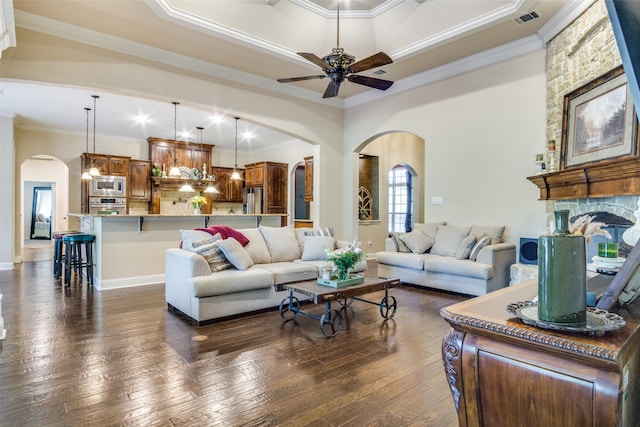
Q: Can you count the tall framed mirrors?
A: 1